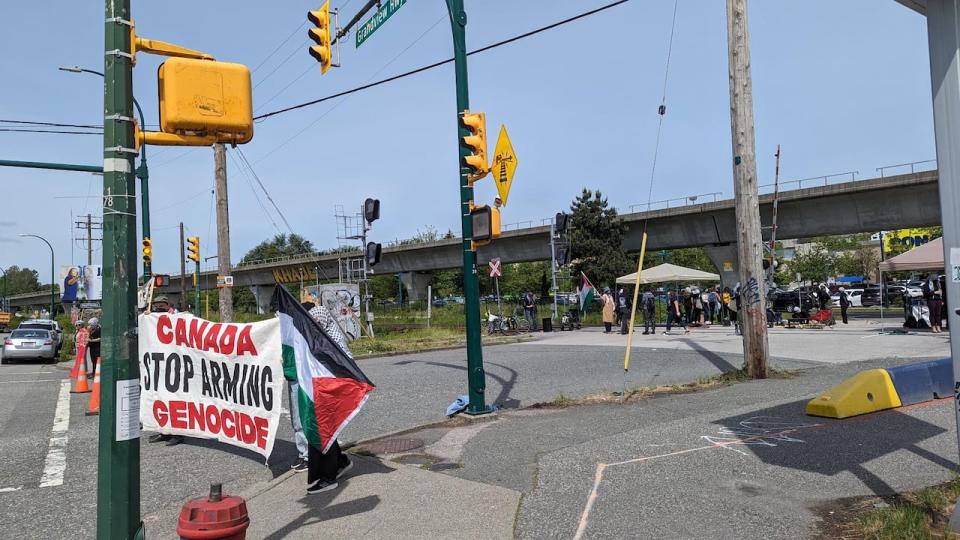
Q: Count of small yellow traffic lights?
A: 2